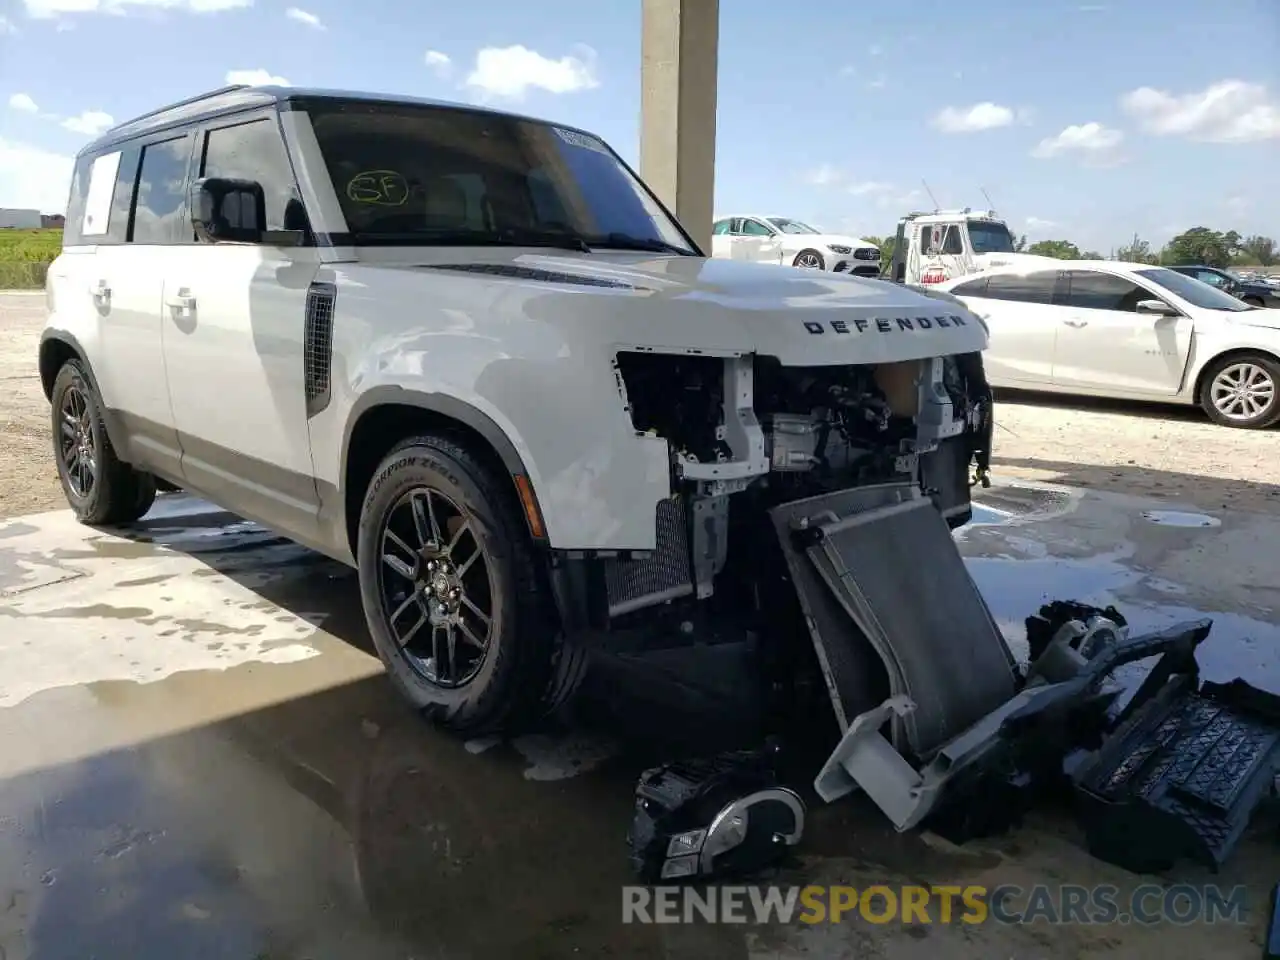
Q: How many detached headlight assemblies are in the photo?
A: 2